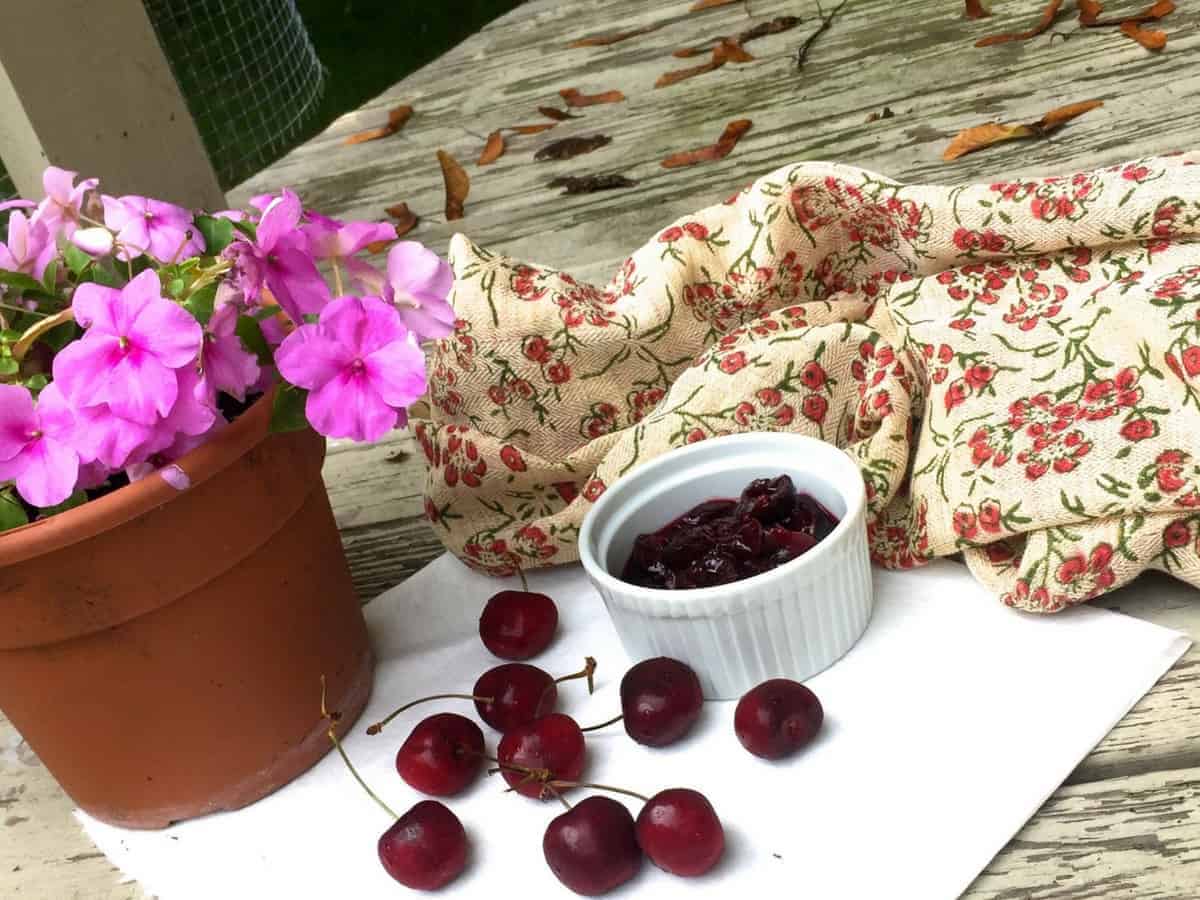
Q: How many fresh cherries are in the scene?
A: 9